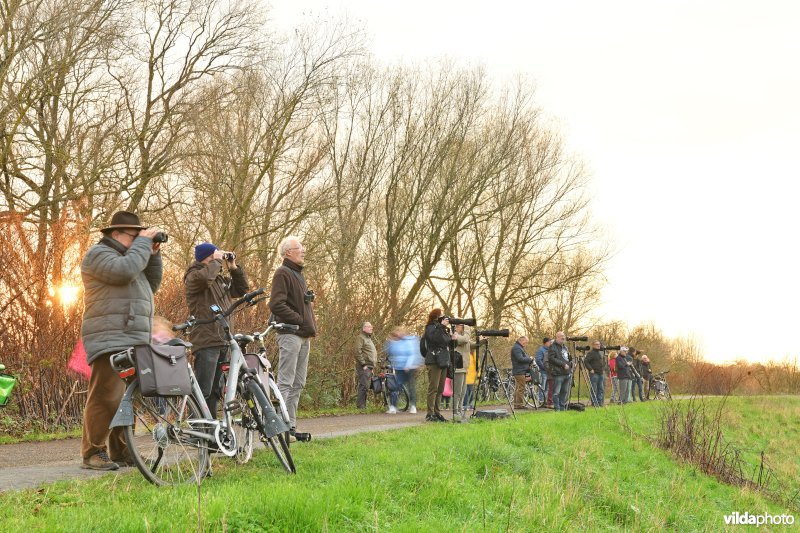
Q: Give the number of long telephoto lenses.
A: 5